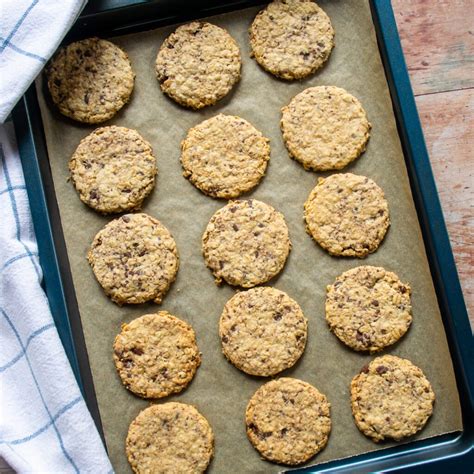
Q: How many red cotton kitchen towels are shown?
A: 0